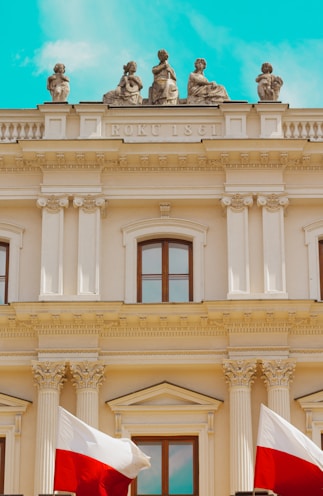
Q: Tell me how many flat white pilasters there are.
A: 4